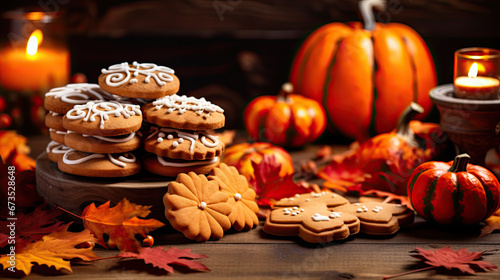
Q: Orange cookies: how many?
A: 2